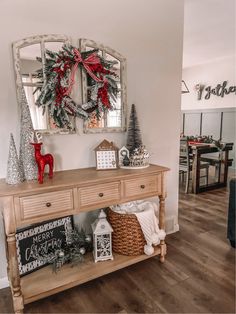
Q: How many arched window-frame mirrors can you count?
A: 2